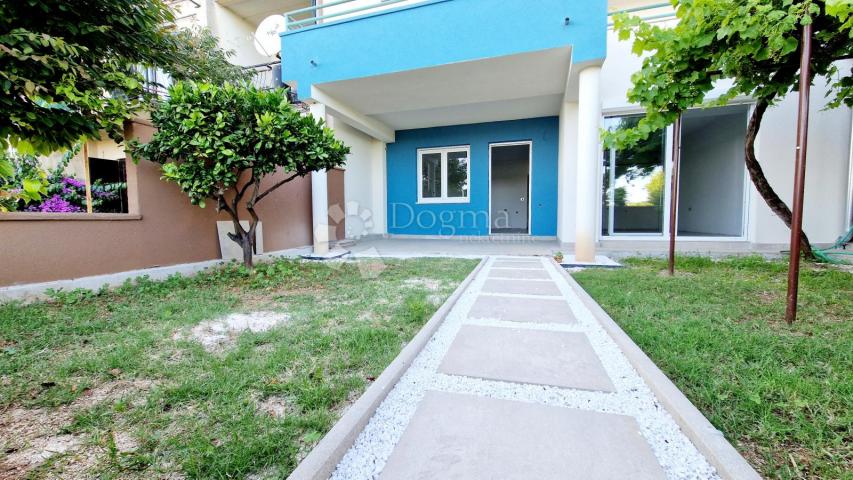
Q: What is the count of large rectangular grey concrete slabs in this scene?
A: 7